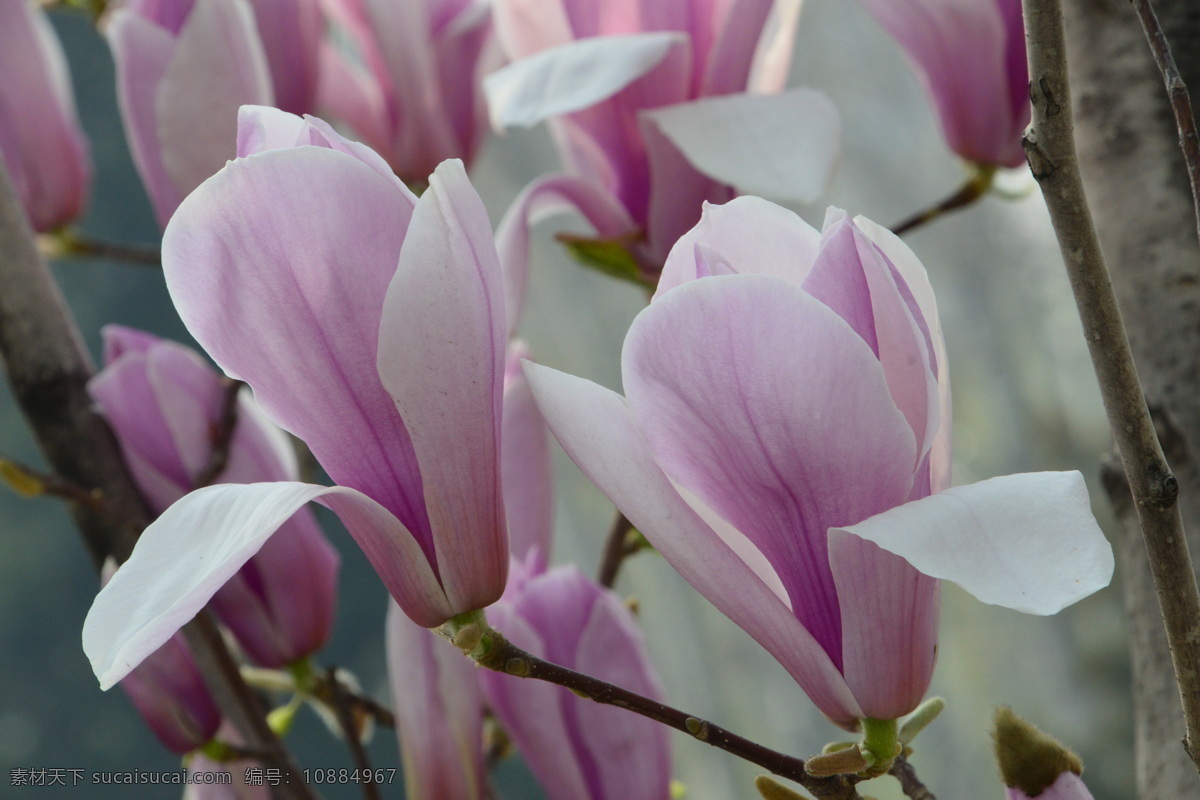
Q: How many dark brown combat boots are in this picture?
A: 0